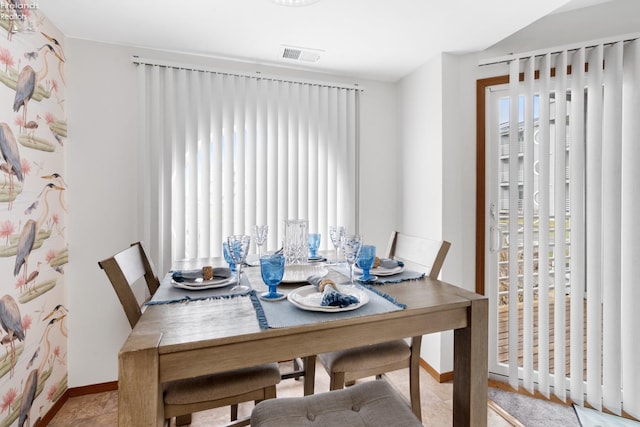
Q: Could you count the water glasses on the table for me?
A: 4